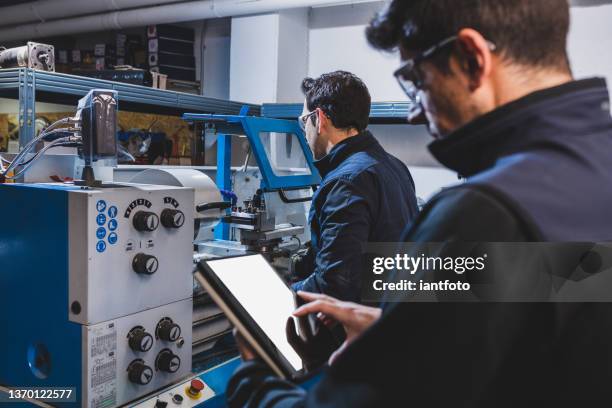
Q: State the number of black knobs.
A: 7